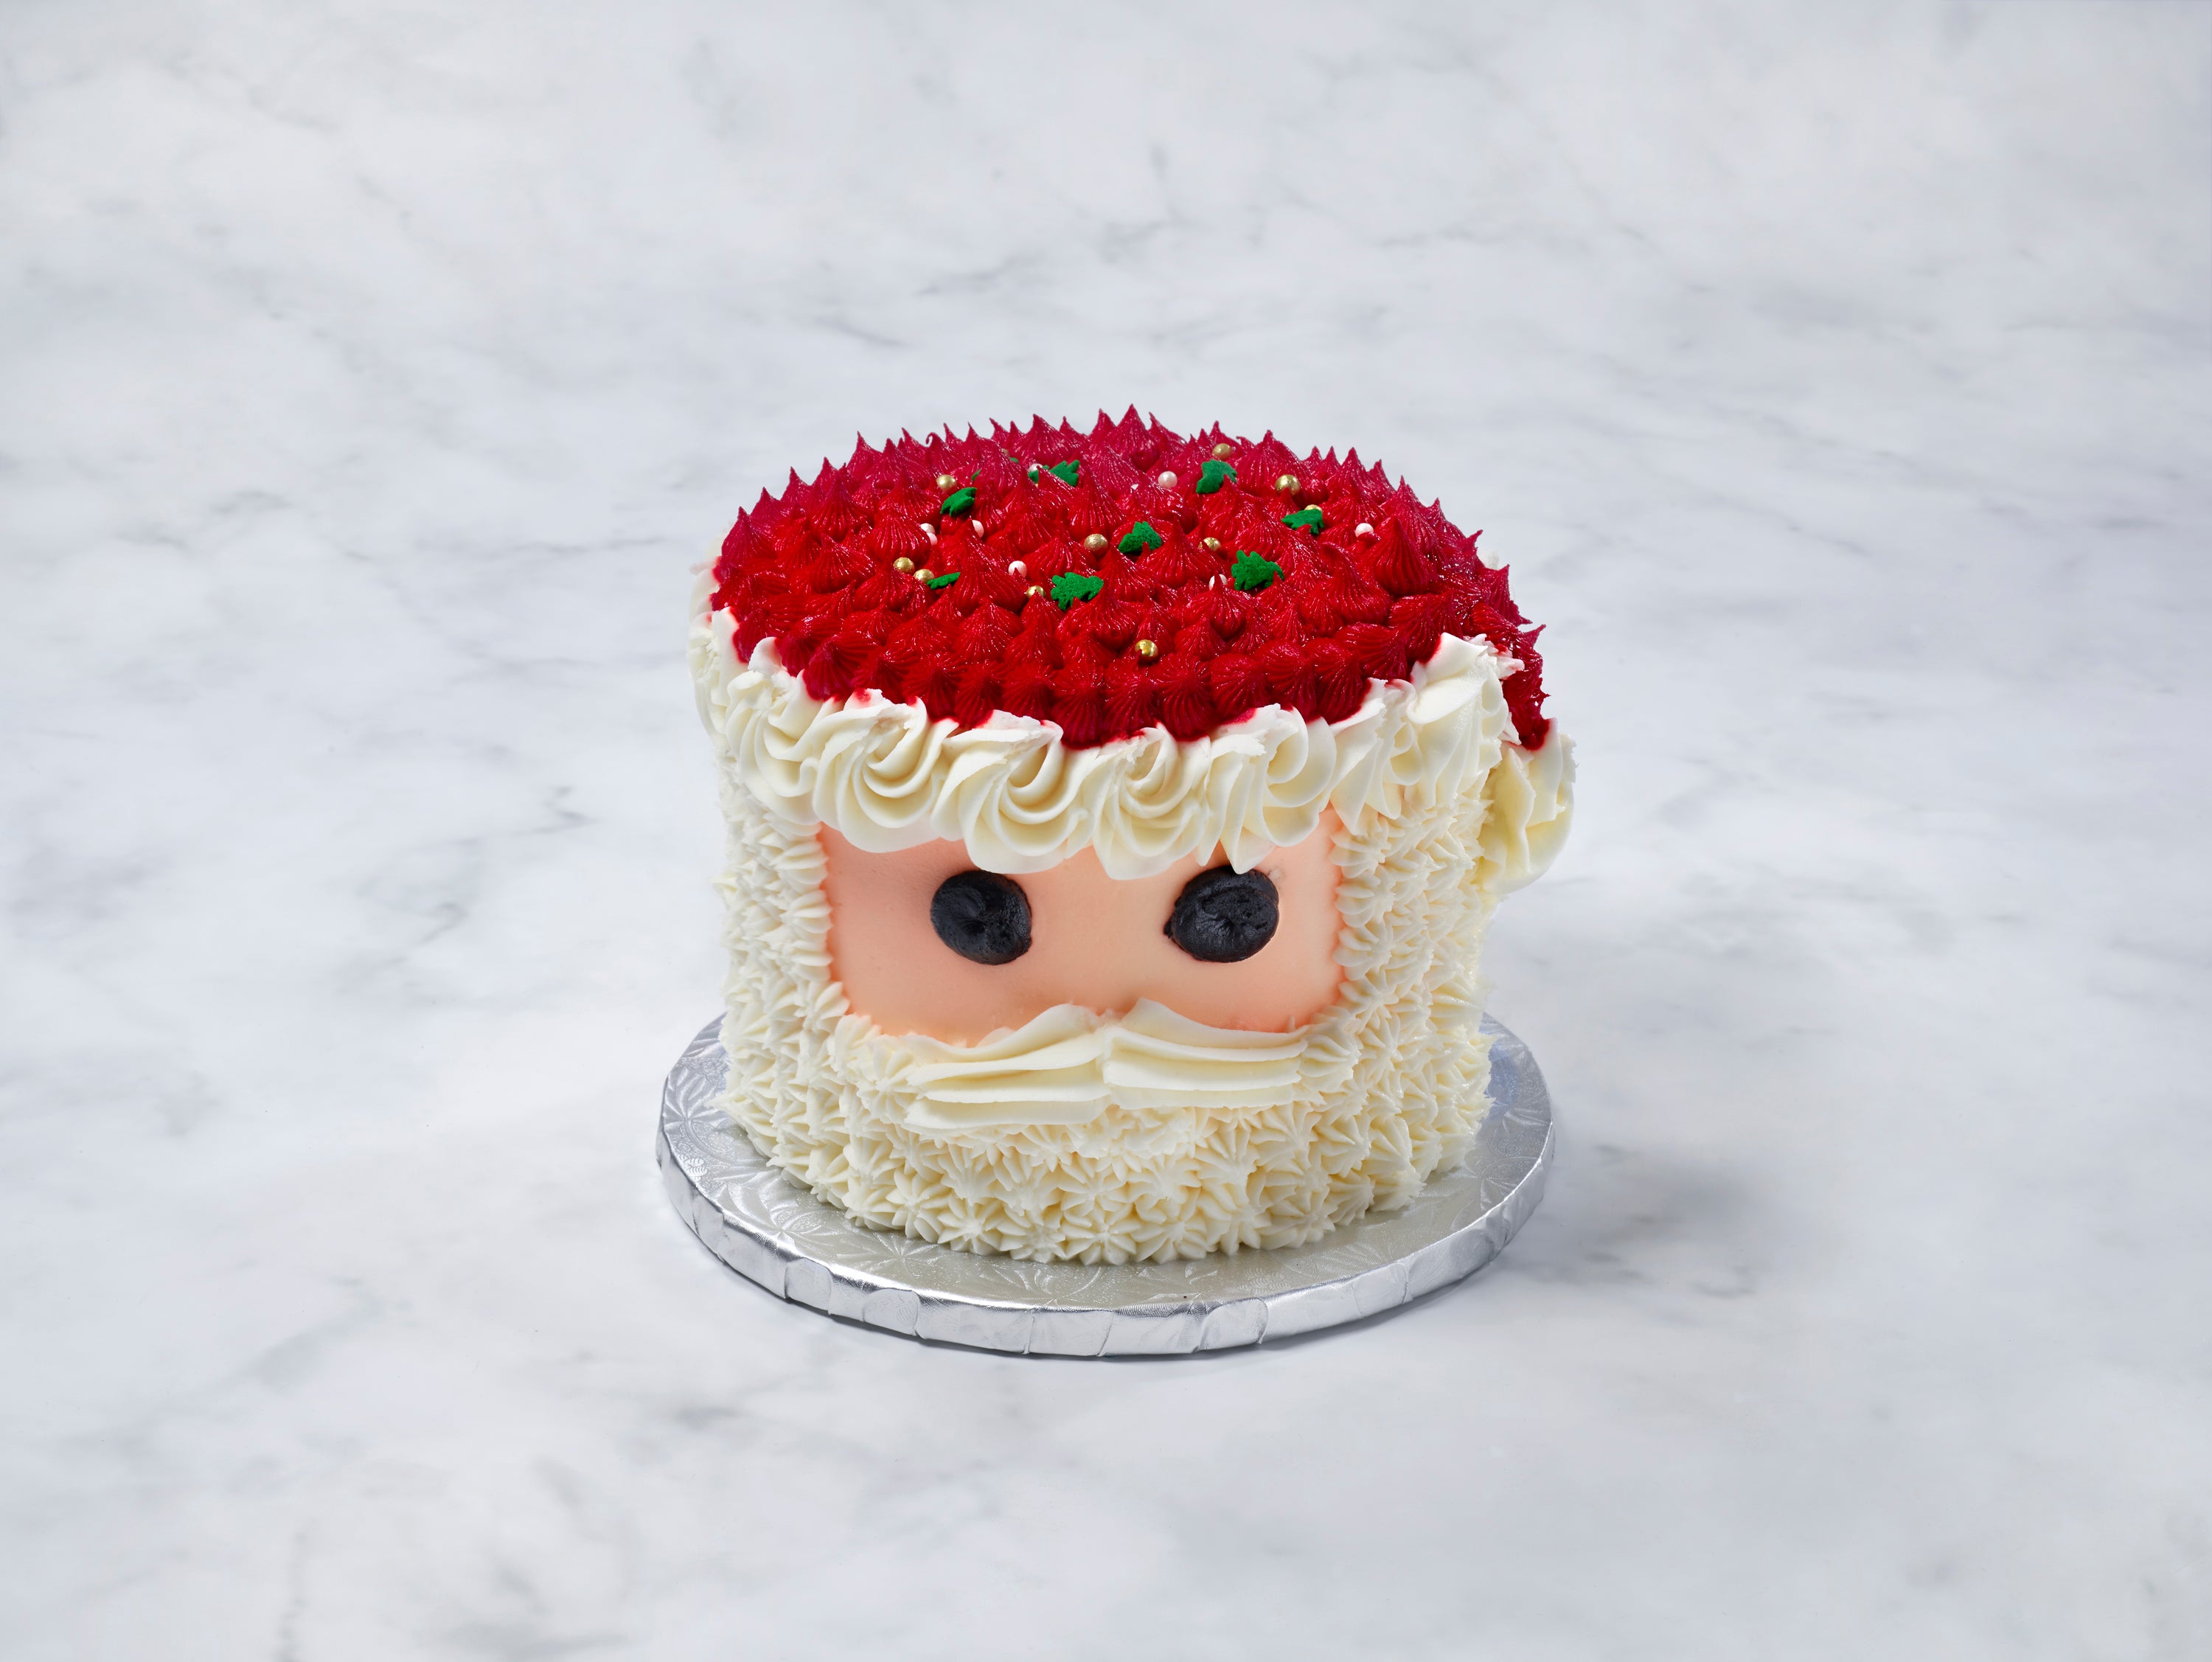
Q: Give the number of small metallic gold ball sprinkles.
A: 10